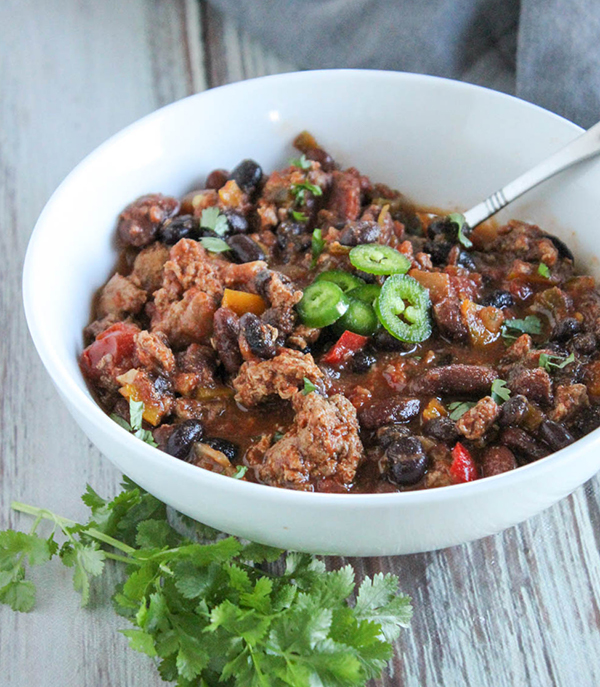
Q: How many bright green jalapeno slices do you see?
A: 6